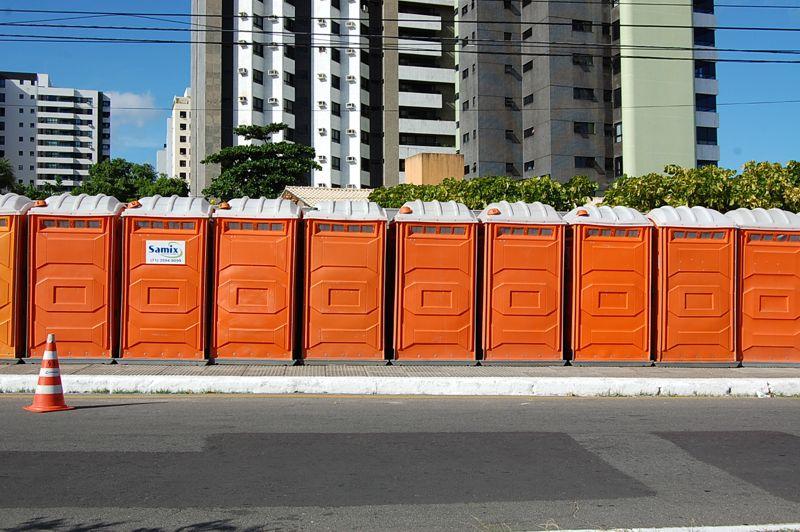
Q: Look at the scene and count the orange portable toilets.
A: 10